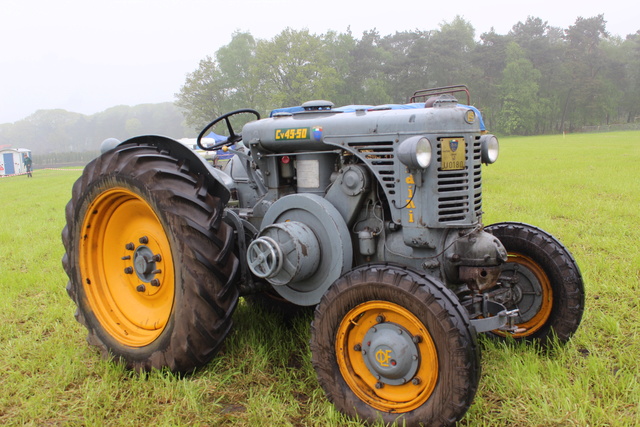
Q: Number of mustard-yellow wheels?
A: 3